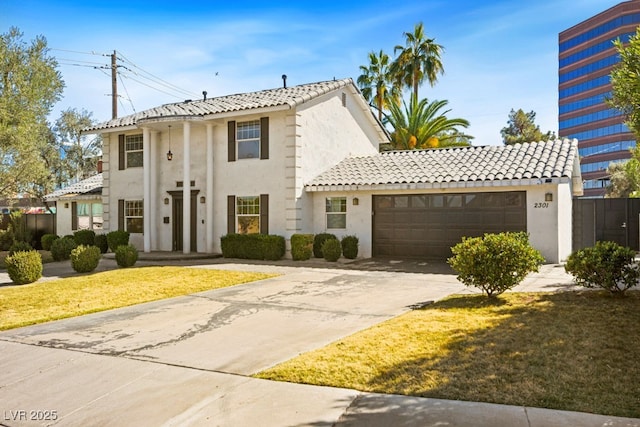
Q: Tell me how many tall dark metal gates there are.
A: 1